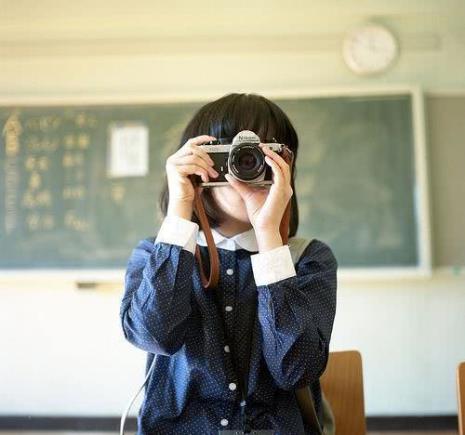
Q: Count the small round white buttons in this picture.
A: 5